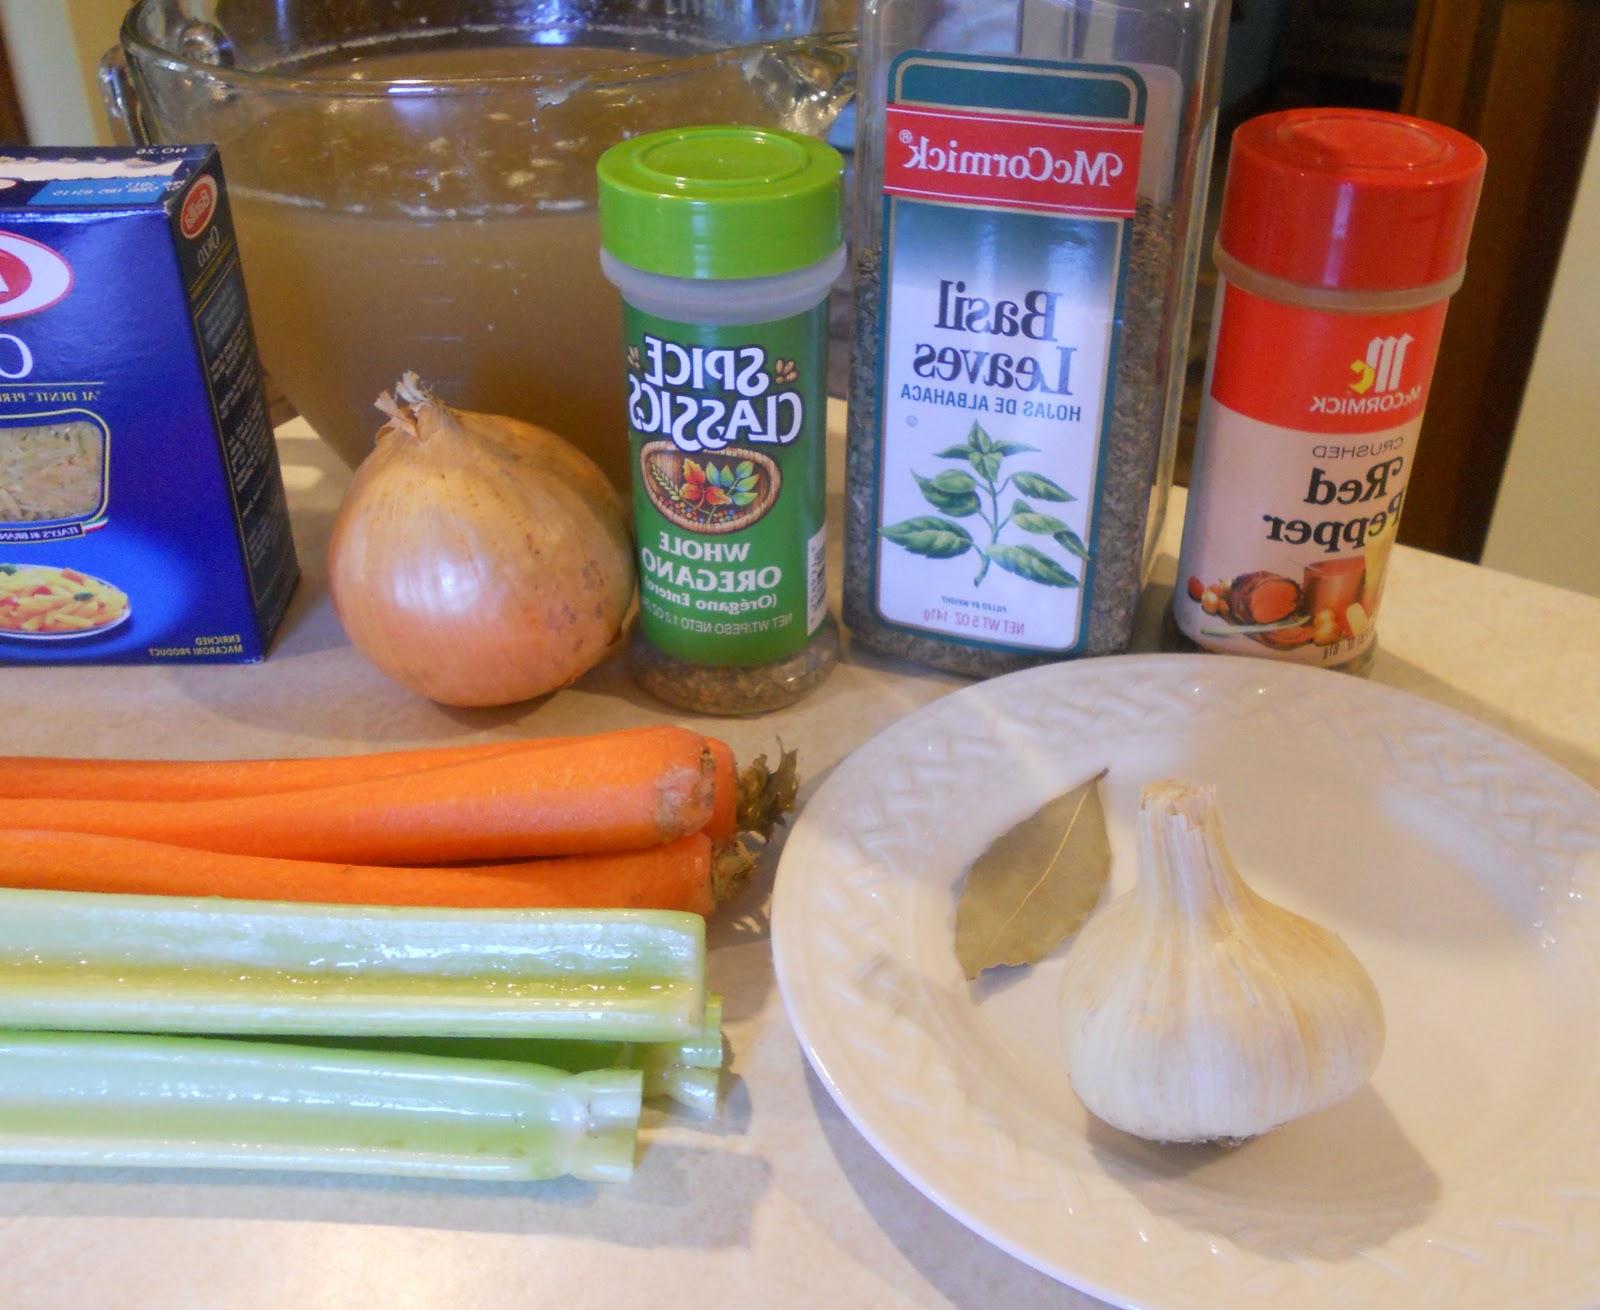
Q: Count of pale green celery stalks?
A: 3